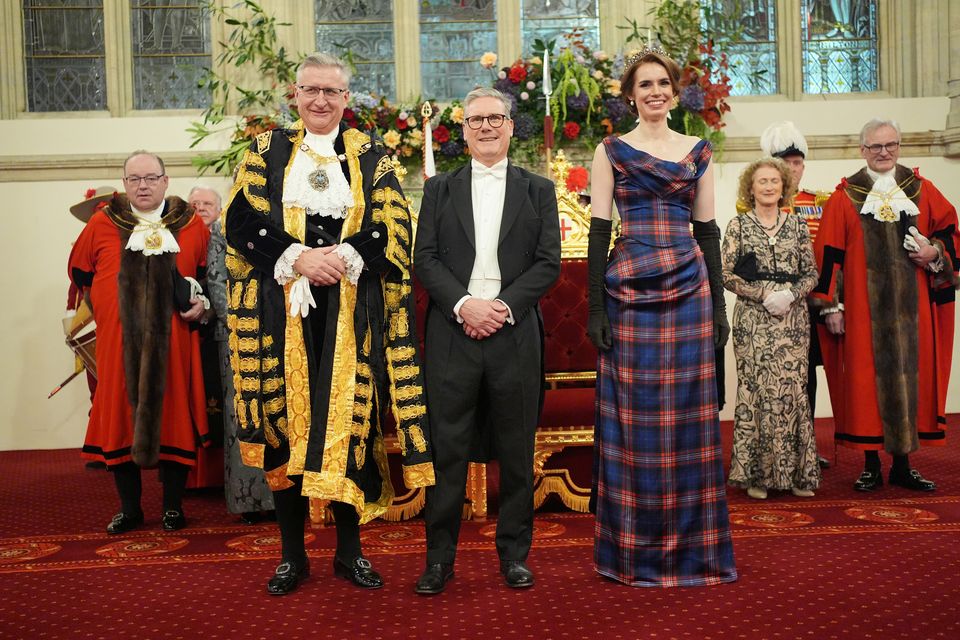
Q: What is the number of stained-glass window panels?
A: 7